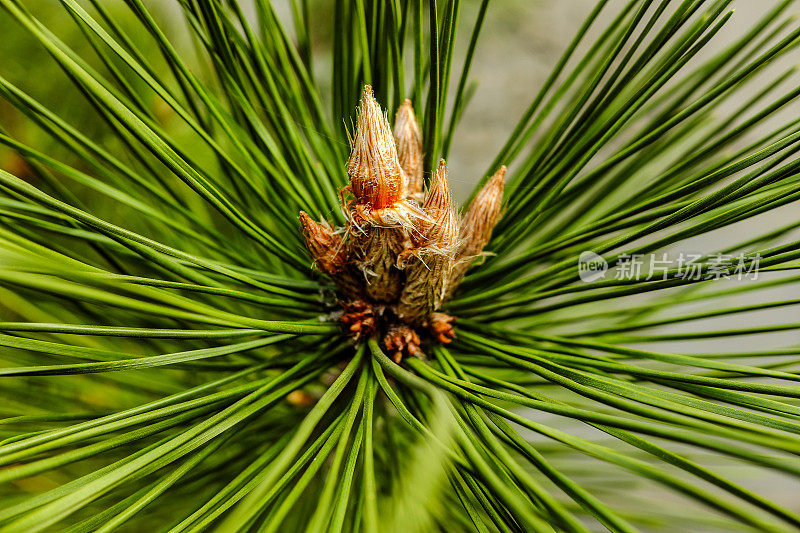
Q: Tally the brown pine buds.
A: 5